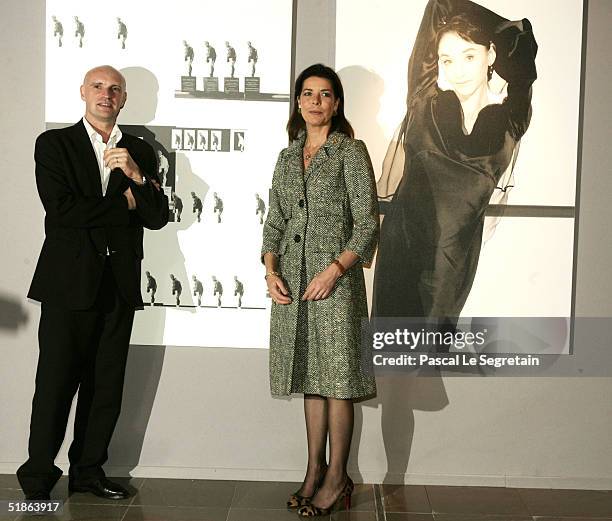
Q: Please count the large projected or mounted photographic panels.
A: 2